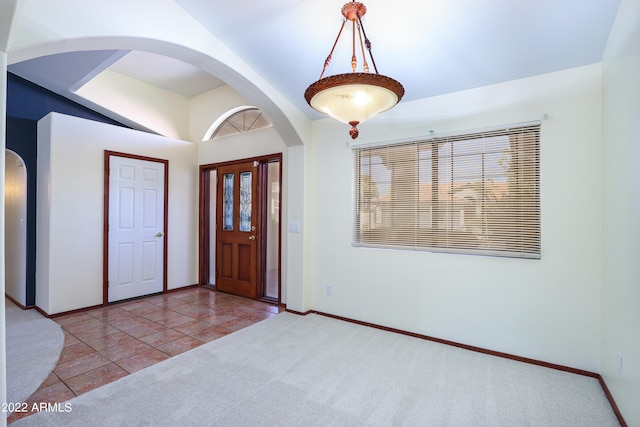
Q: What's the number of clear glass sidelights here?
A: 2